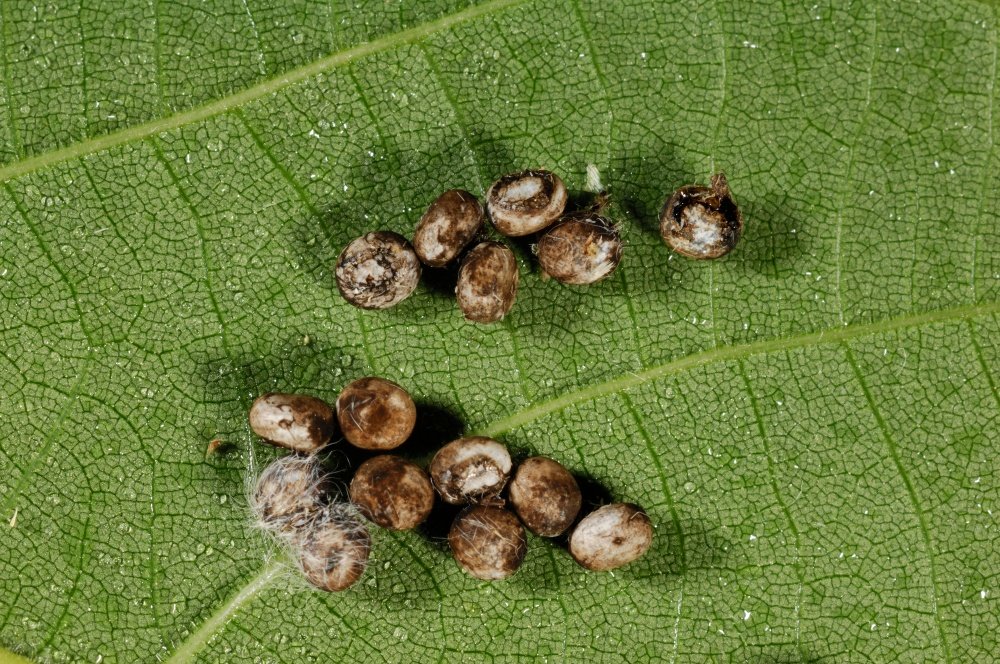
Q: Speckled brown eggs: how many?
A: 15